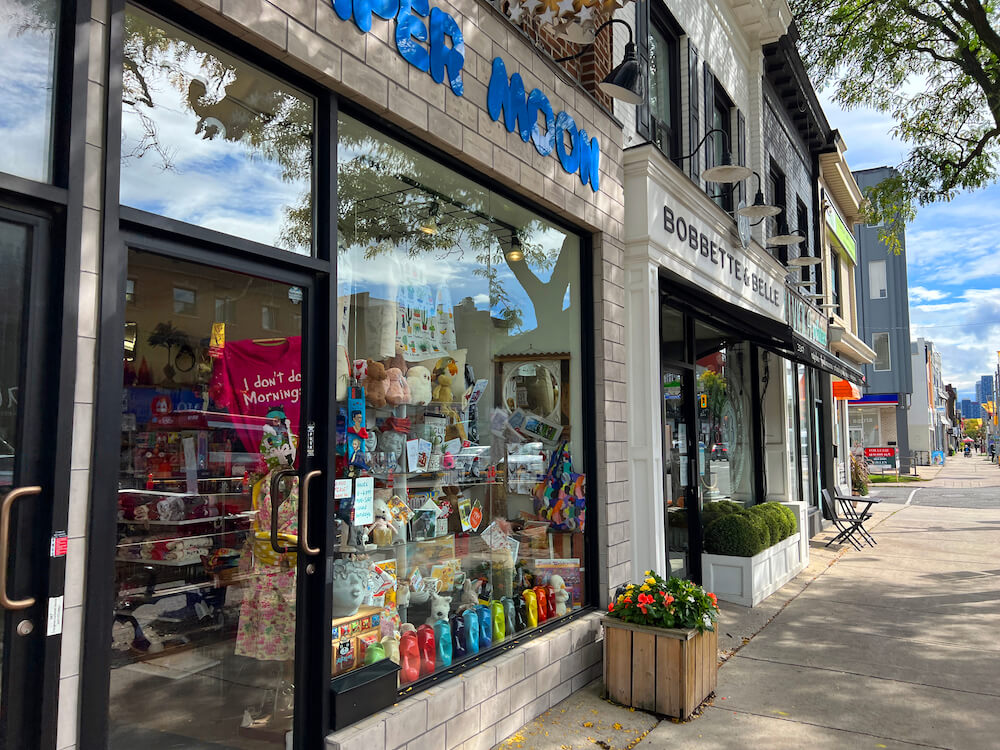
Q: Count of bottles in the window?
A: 14